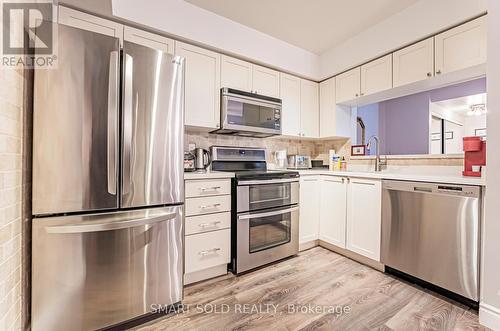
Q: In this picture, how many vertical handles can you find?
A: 2